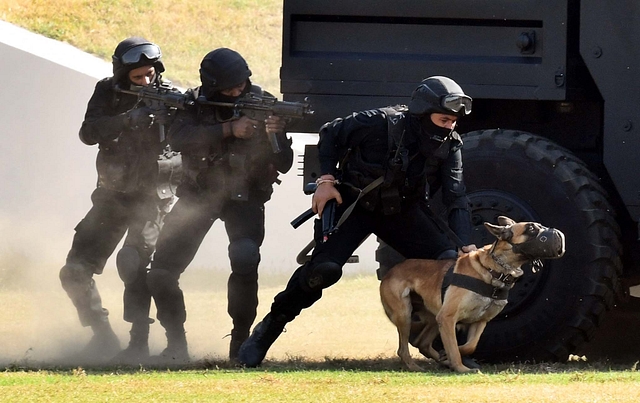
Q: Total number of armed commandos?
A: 3